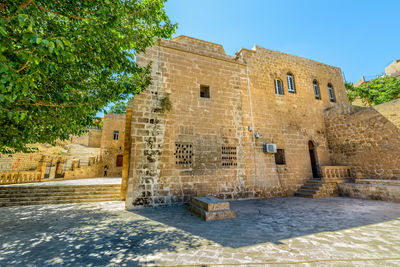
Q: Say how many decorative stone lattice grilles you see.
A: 2